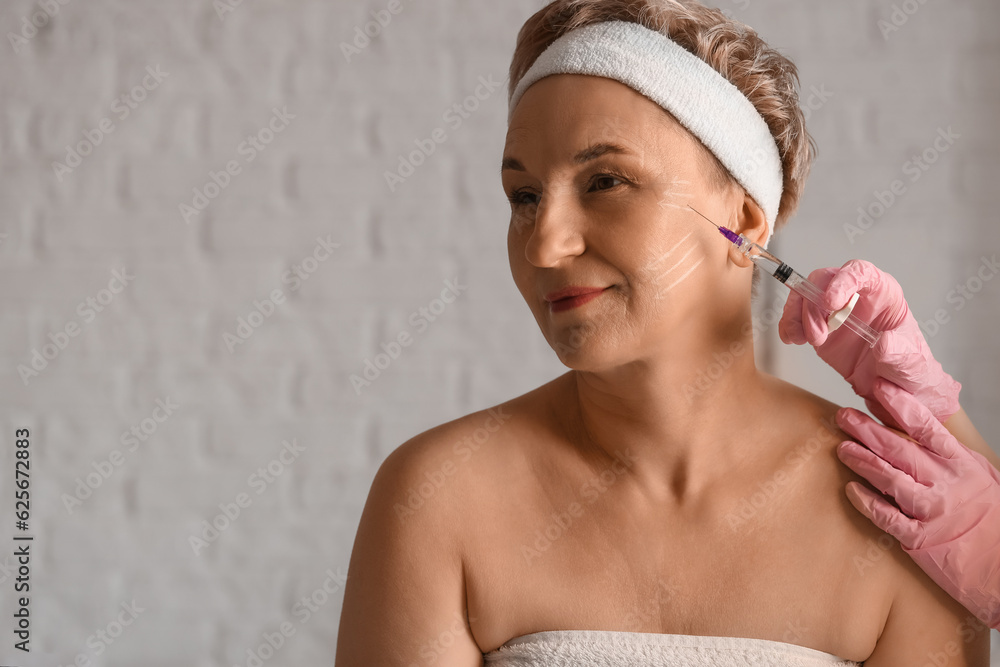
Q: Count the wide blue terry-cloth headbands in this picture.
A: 0